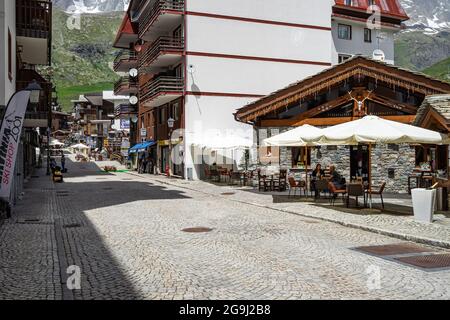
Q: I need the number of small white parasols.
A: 2